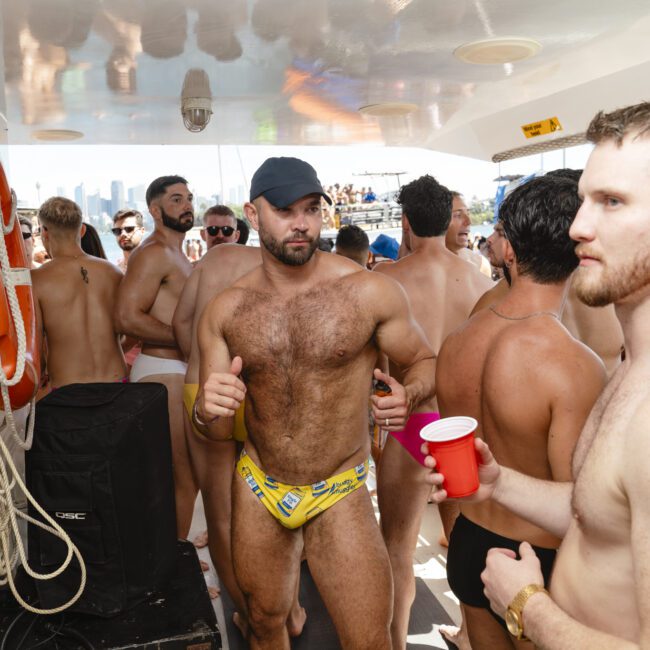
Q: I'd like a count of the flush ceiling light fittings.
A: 3